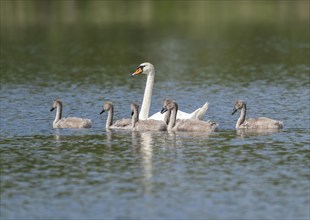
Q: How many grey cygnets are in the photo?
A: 6